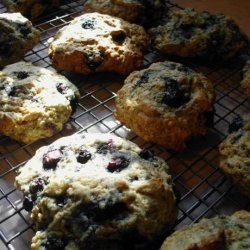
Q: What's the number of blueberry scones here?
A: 11